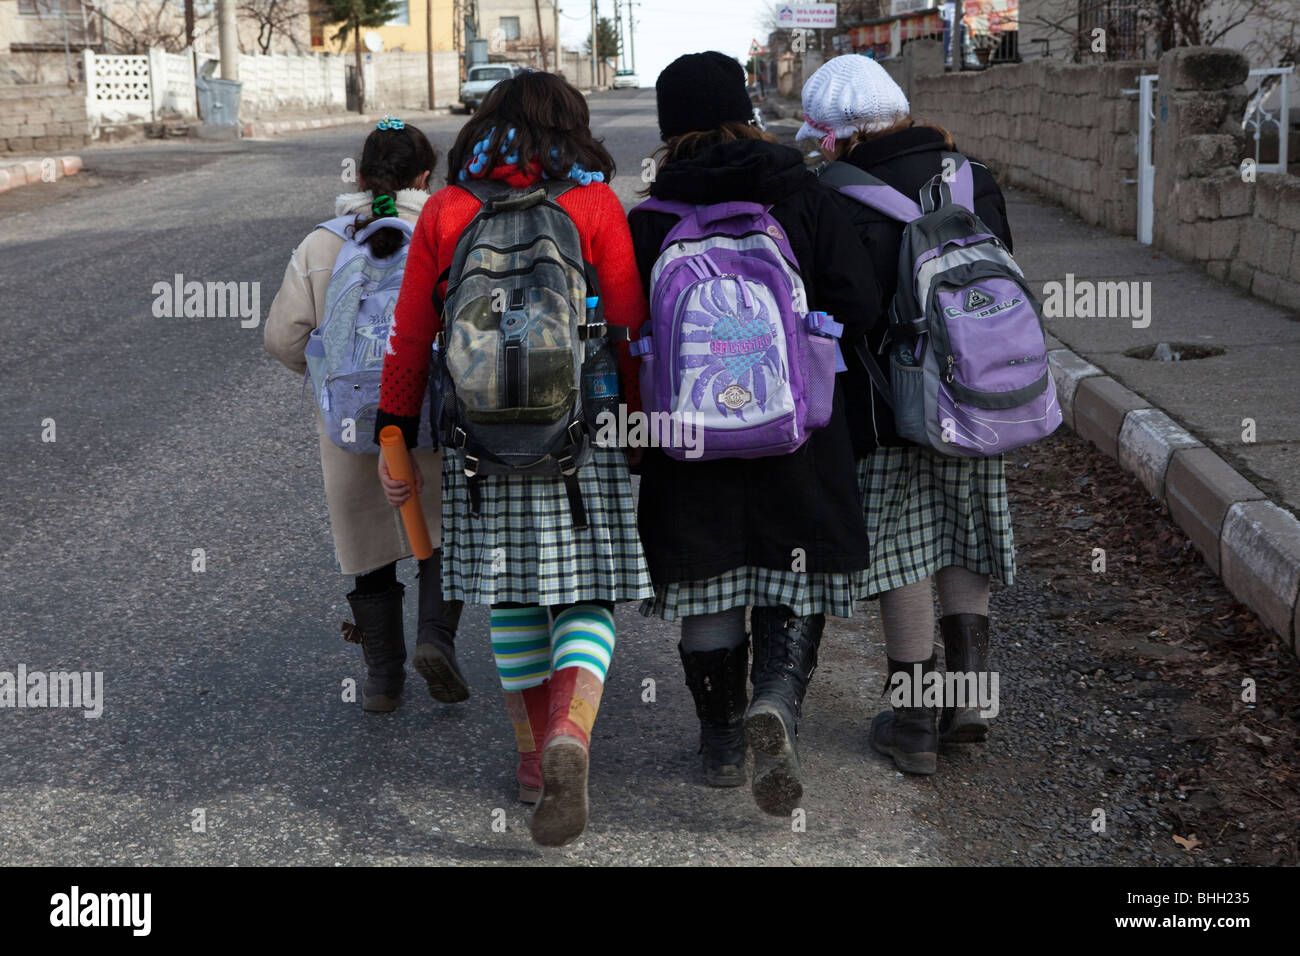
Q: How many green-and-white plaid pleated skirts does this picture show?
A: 3